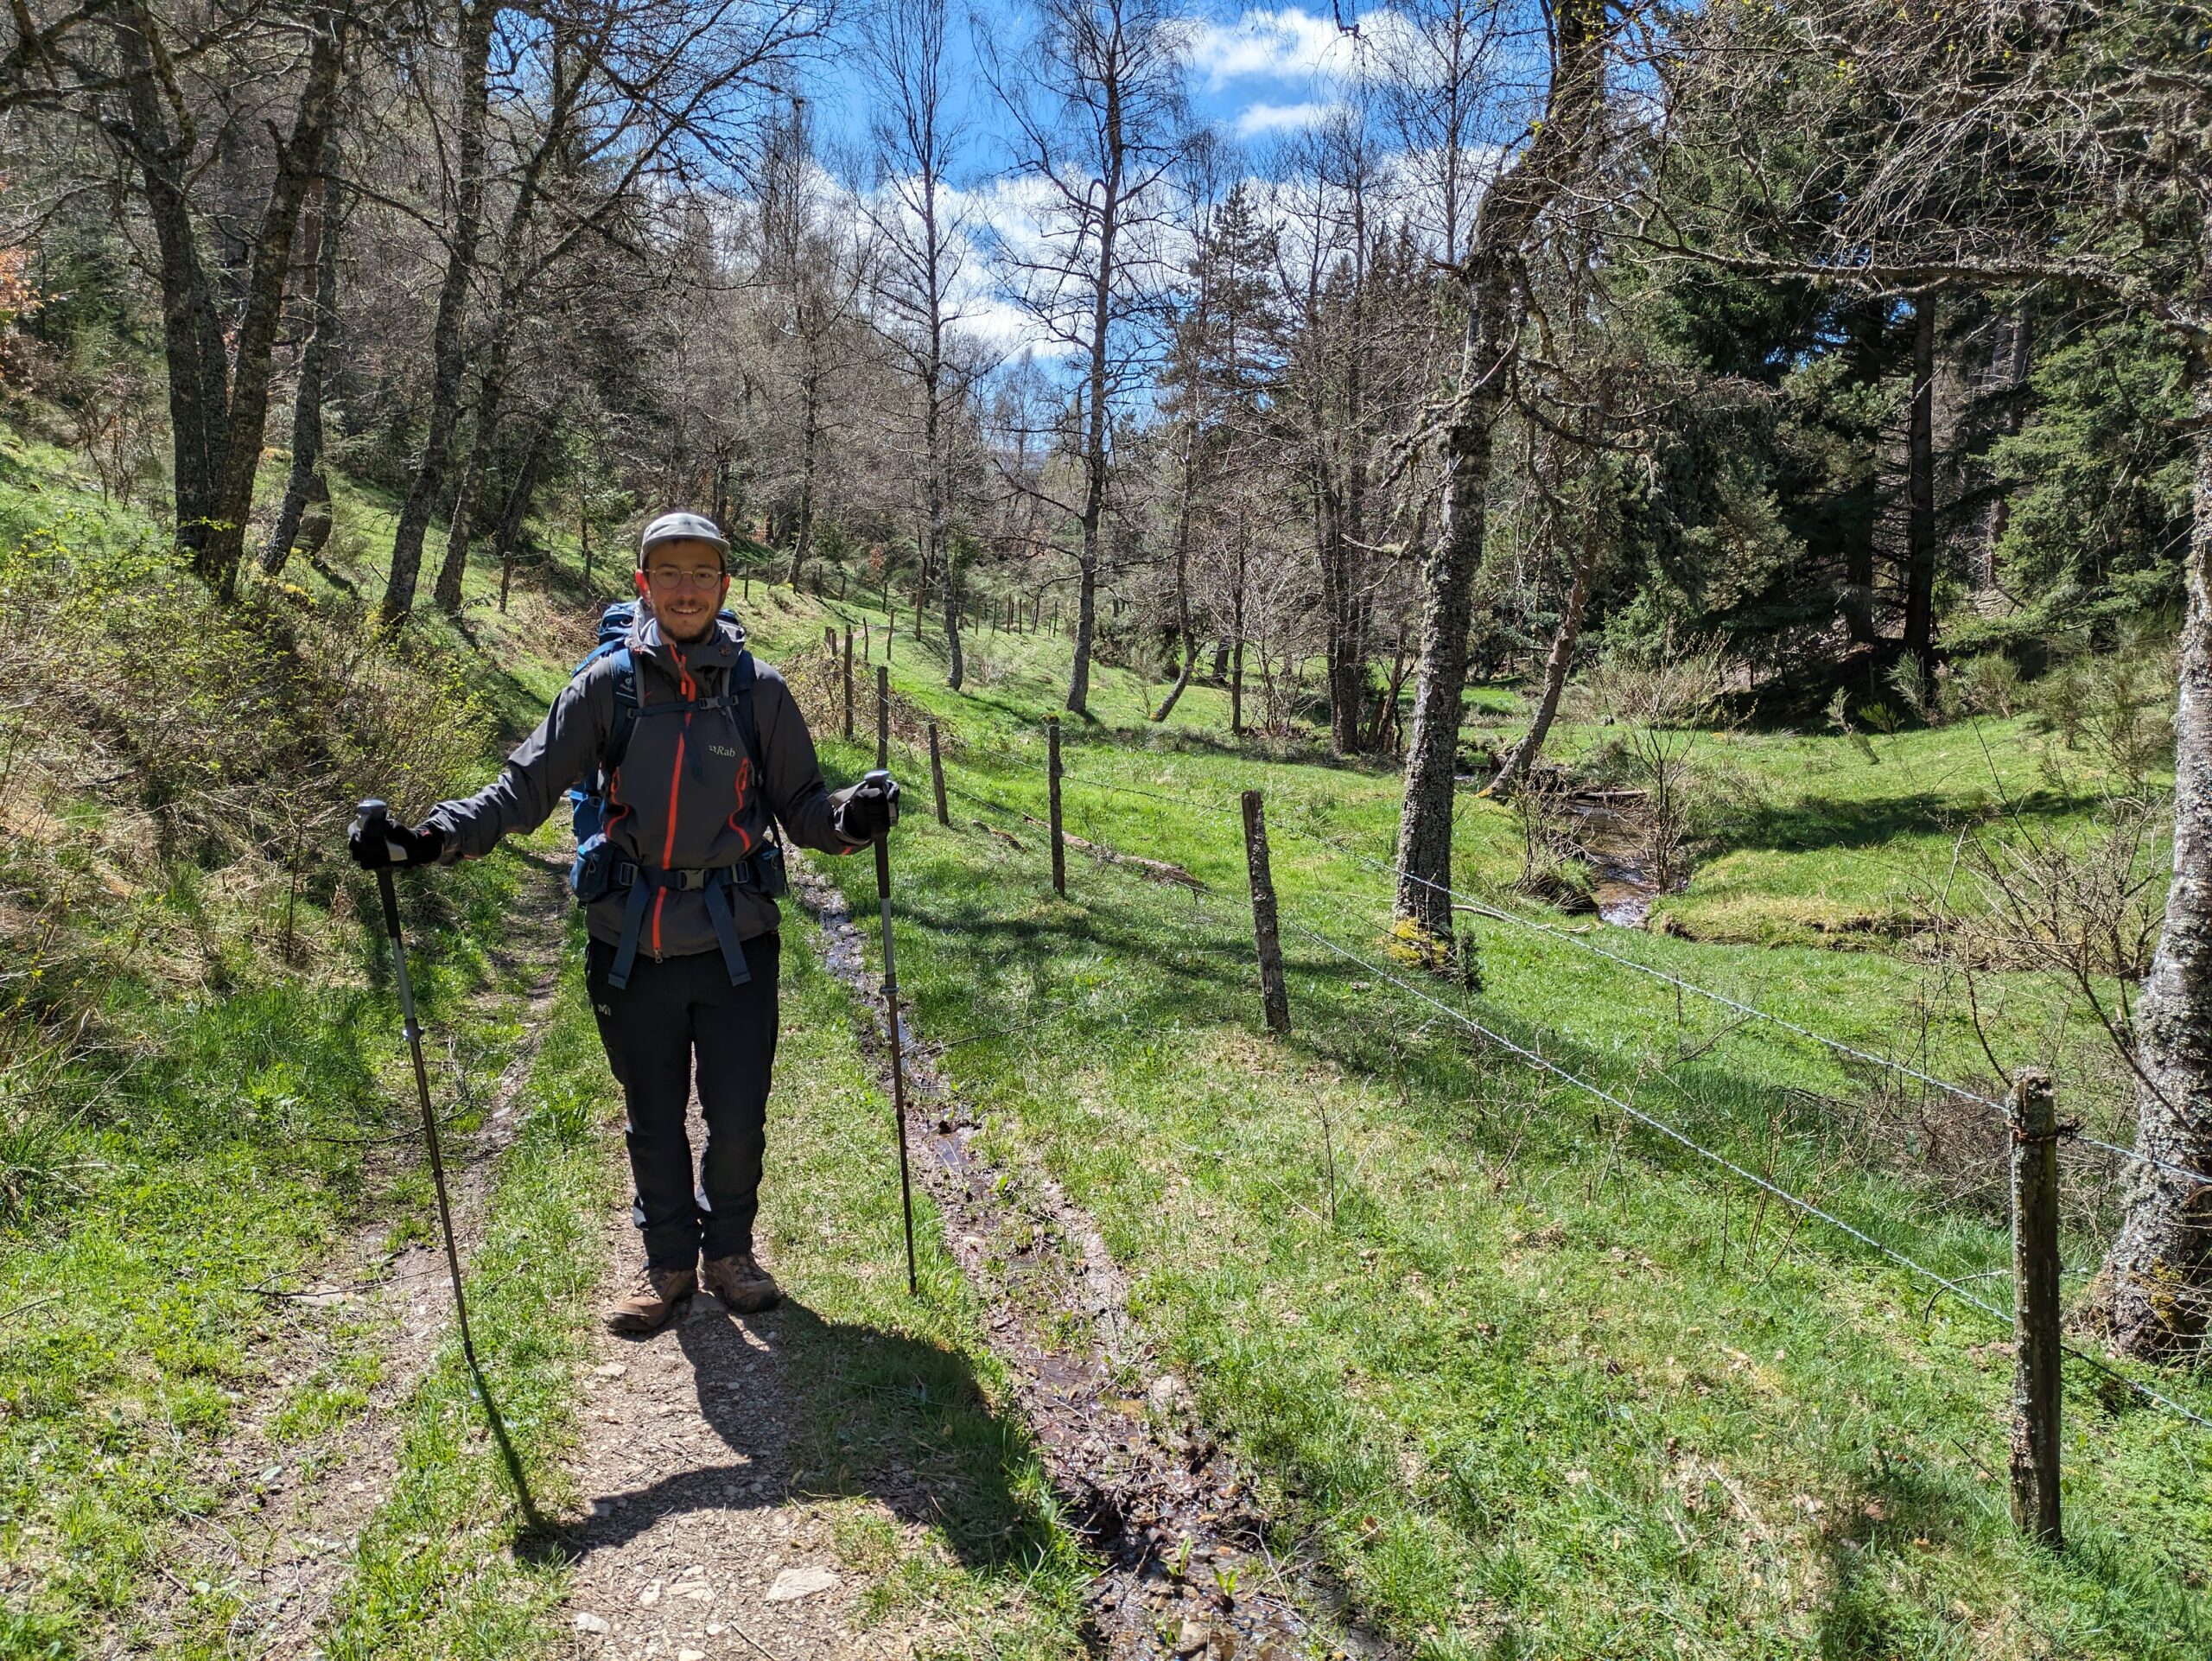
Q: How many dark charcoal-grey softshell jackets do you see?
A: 1